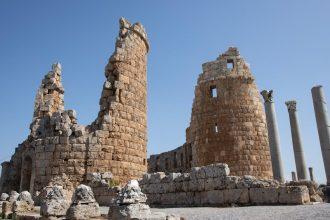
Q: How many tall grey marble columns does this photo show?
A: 3